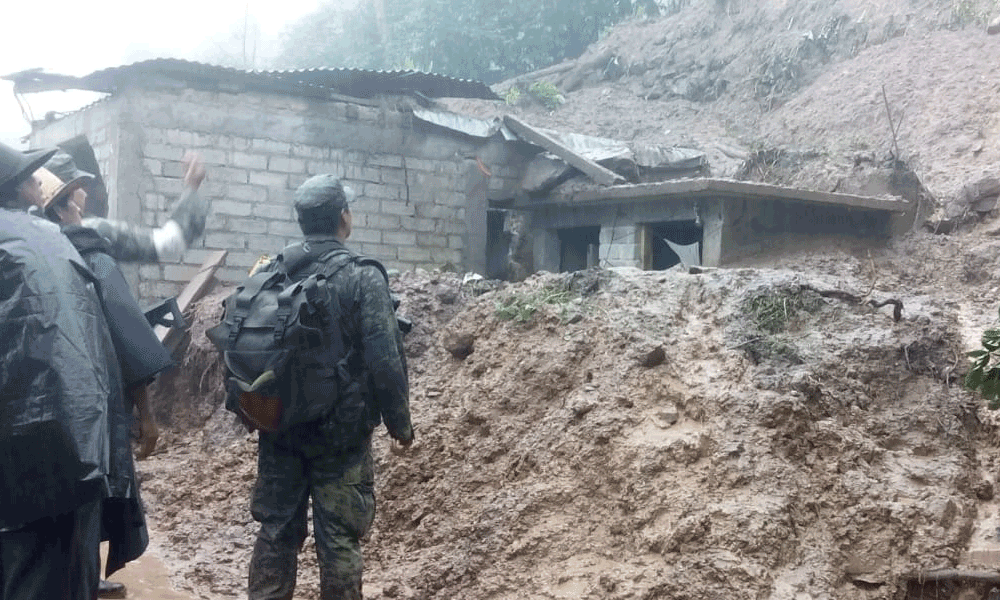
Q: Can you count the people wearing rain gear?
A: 2